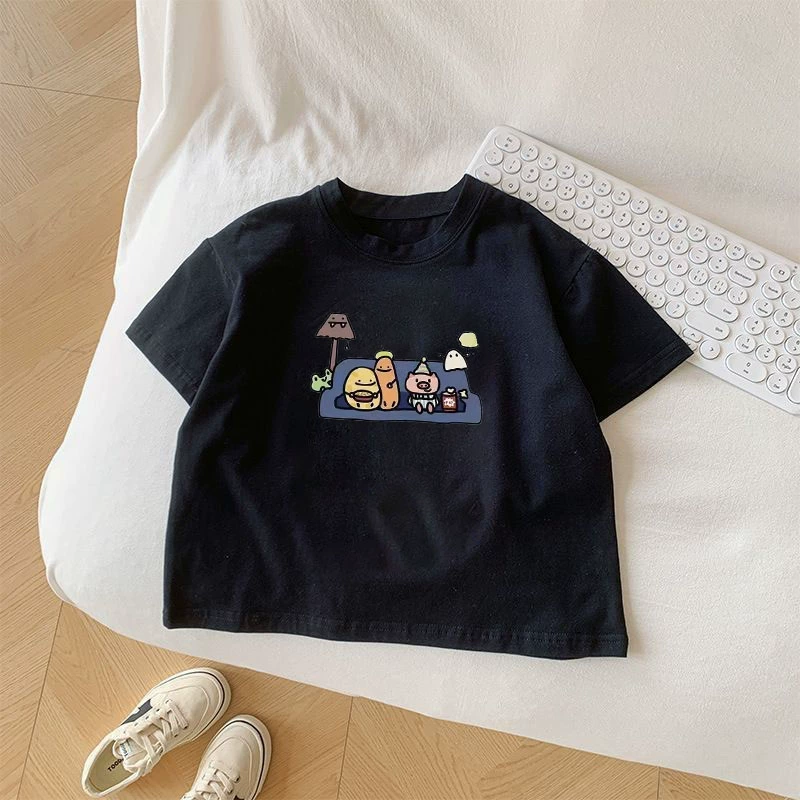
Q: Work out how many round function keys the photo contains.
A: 12